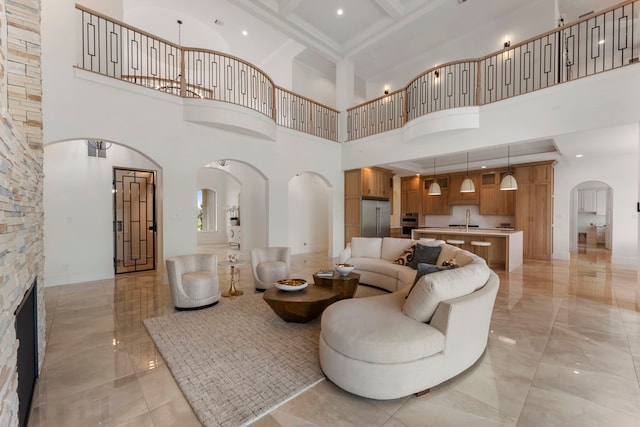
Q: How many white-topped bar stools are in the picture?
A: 3